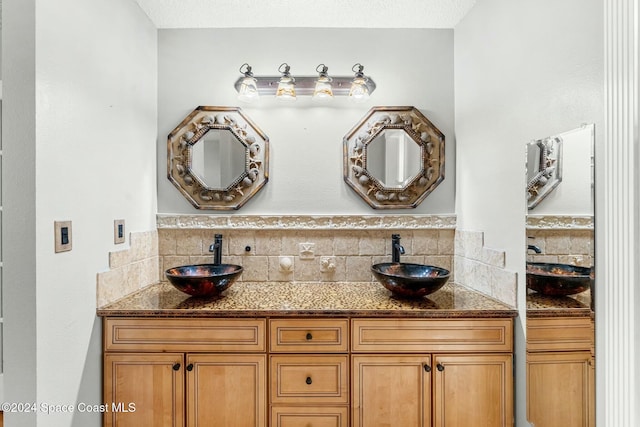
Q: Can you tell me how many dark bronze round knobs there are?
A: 6